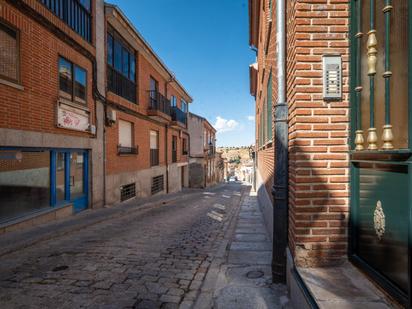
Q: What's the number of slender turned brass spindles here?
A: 3